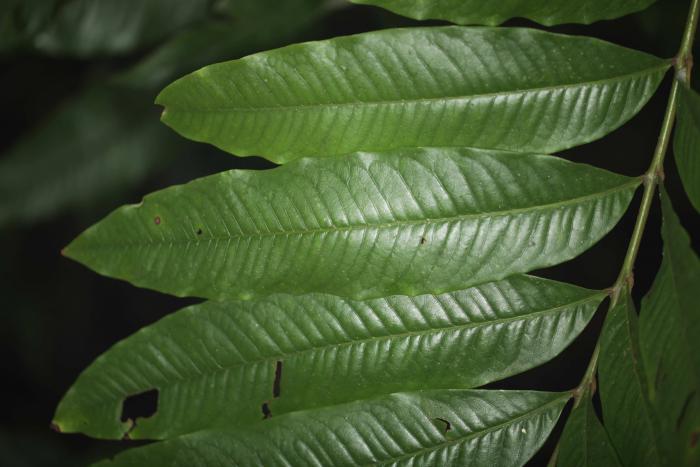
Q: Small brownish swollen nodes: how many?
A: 4